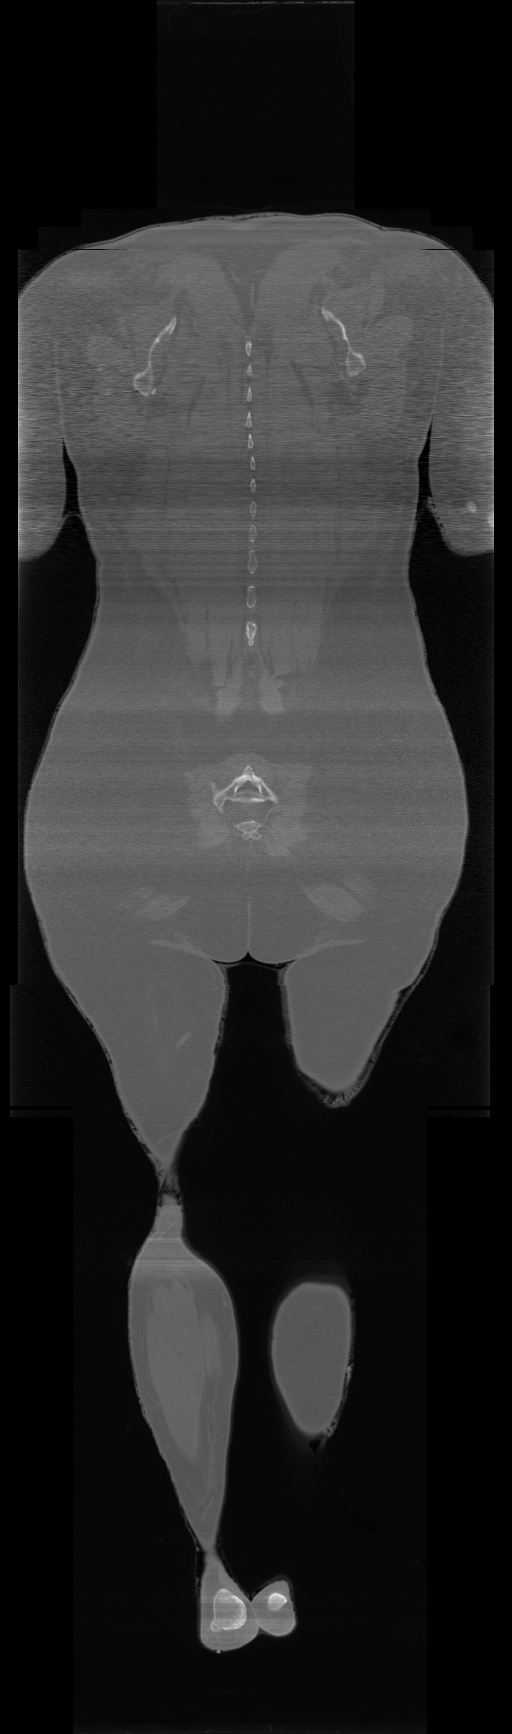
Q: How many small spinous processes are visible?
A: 12